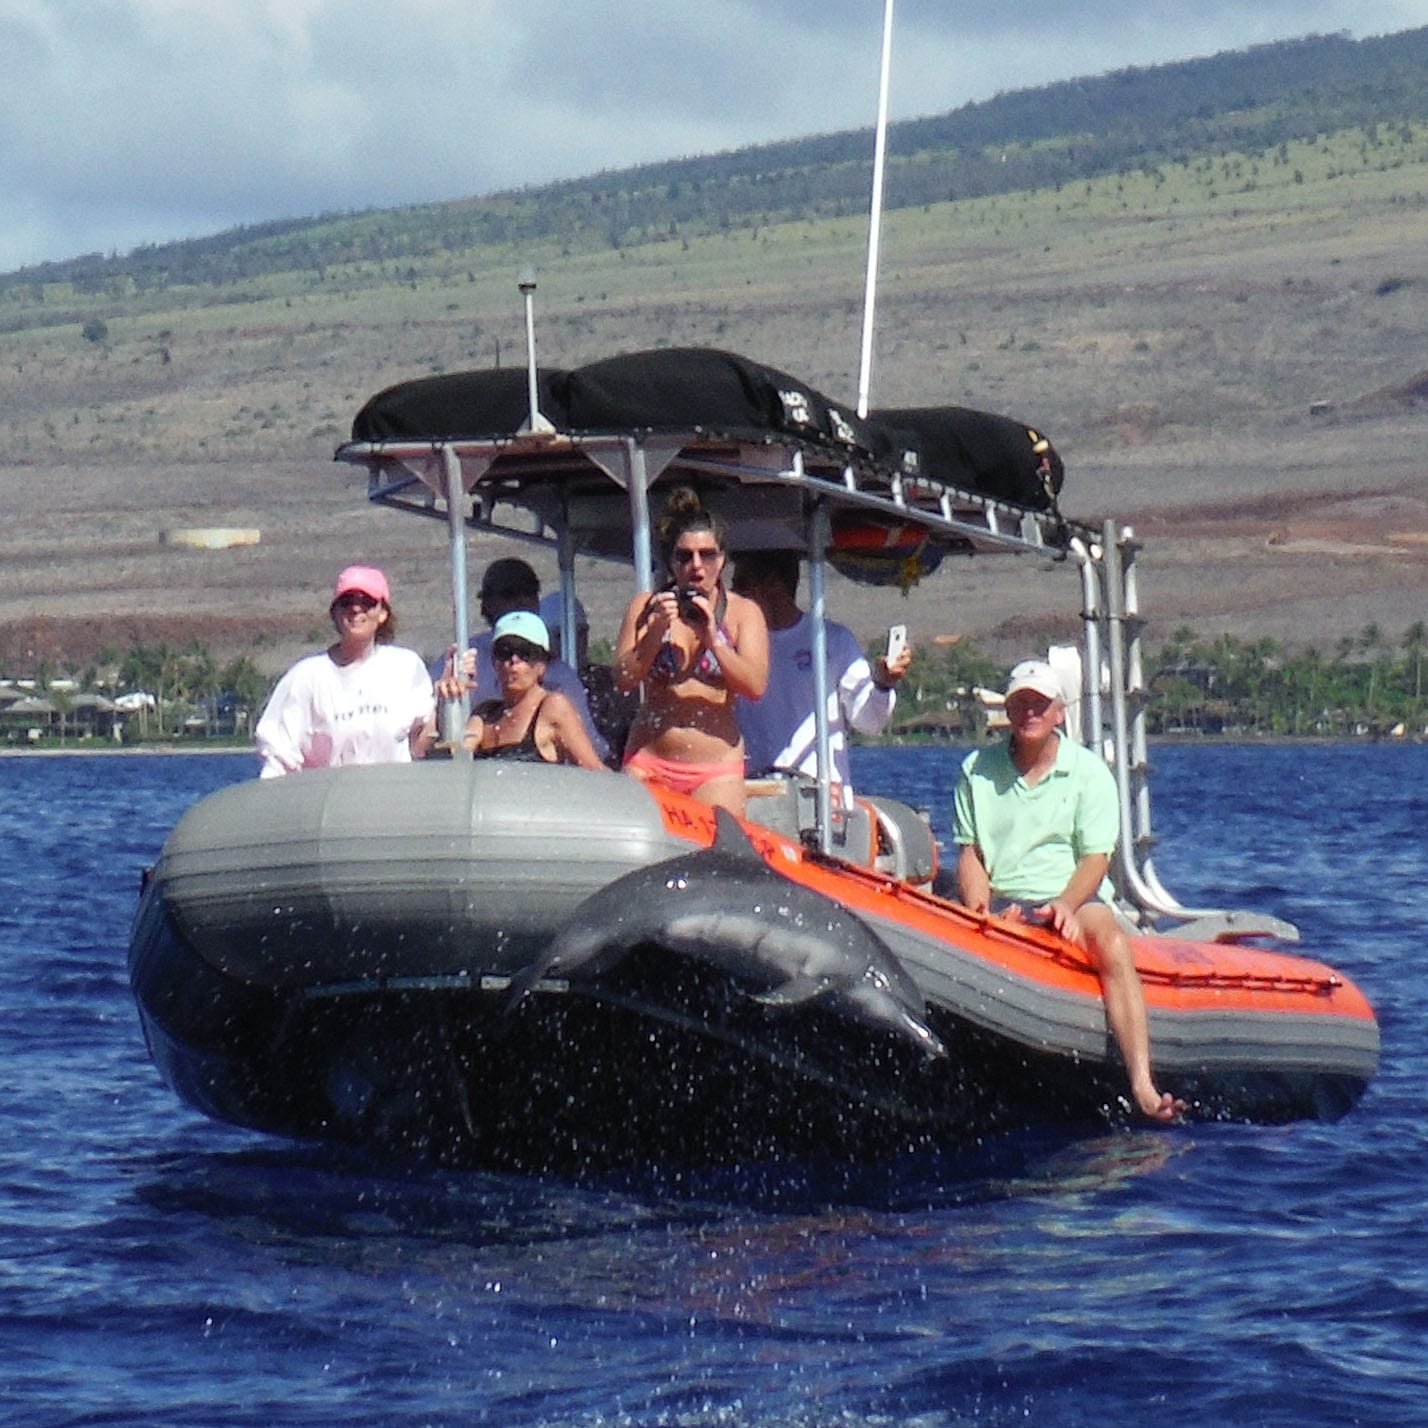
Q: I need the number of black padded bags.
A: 3